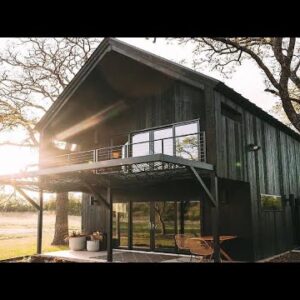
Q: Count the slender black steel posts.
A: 3